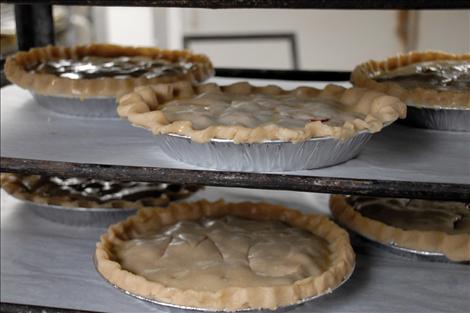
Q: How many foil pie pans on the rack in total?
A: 6